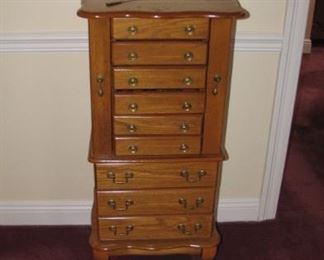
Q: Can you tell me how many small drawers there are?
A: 6